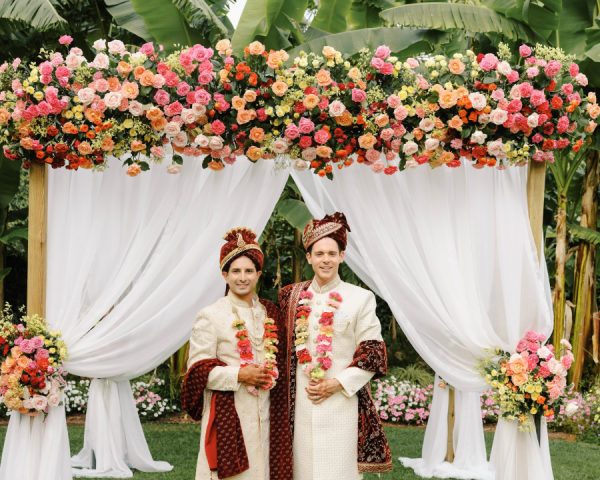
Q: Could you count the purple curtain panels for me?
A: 0